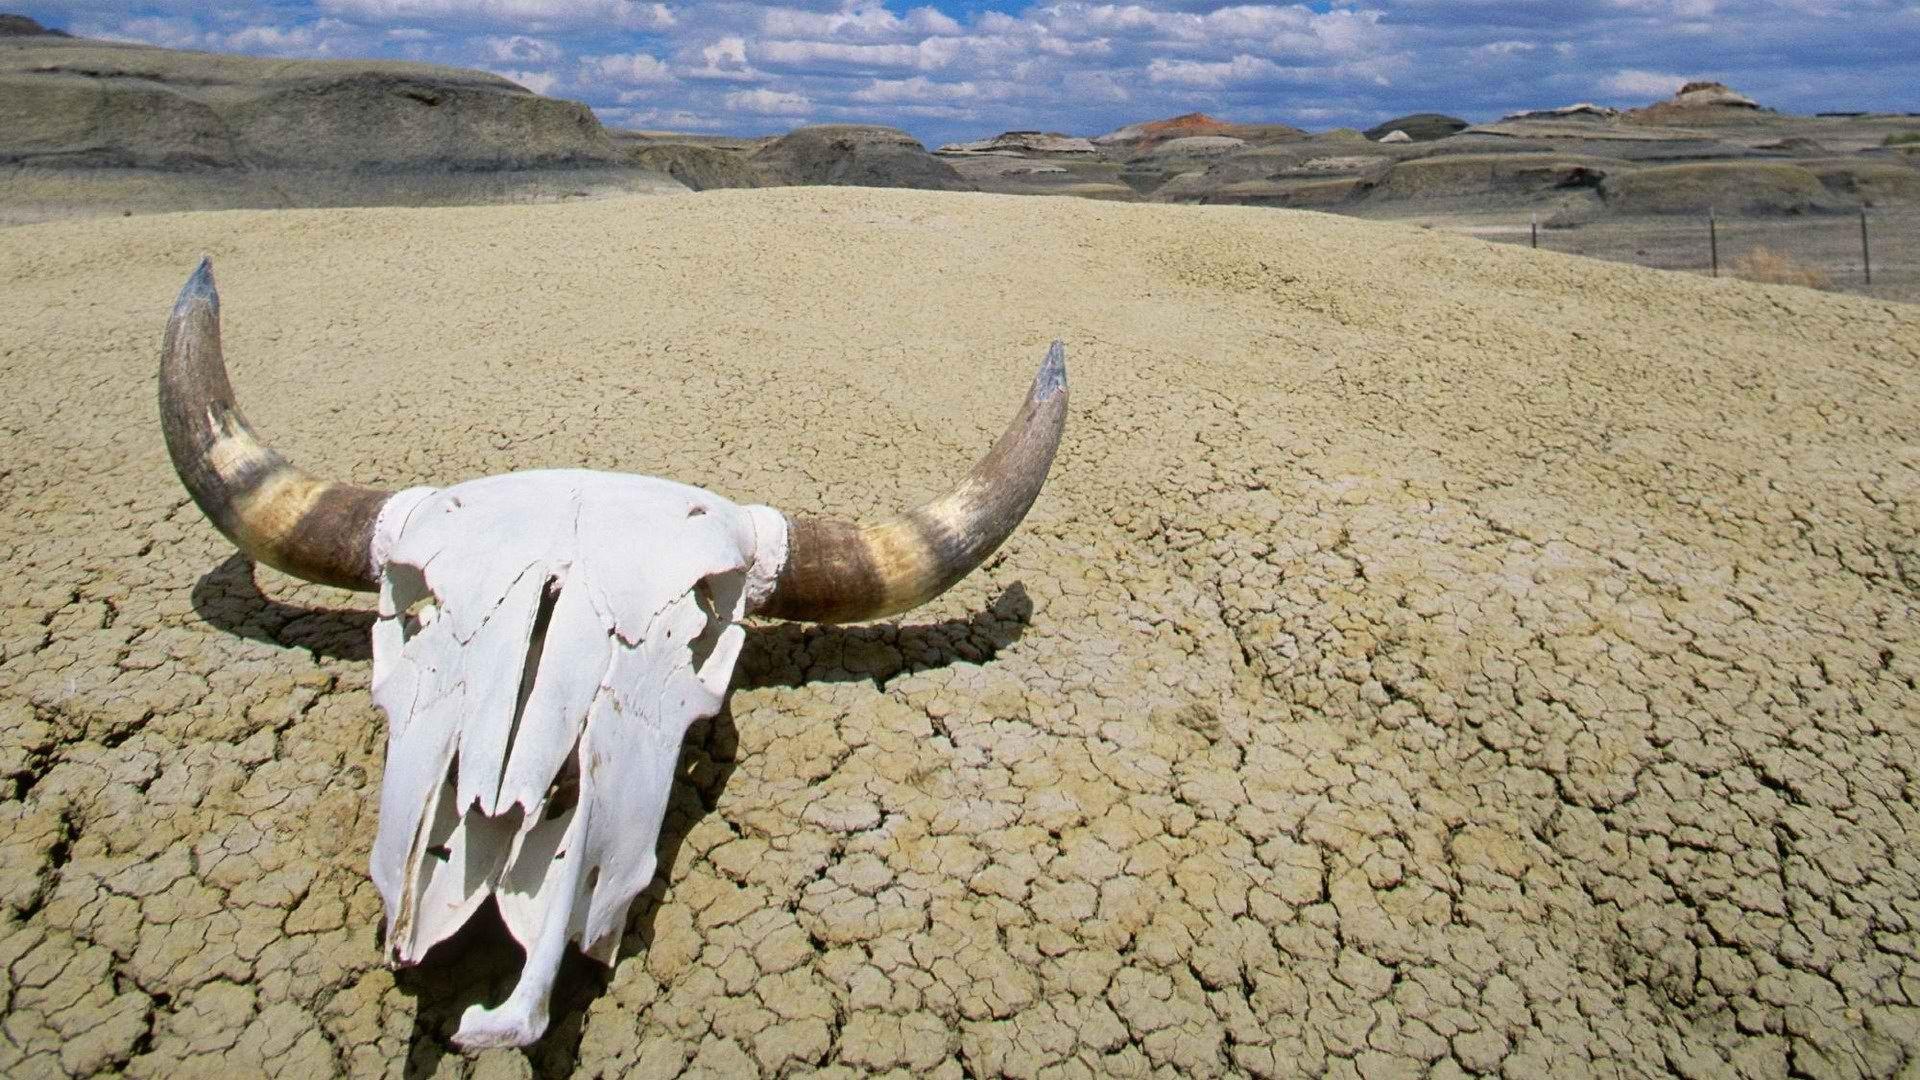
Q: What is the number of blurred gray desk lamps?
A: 0